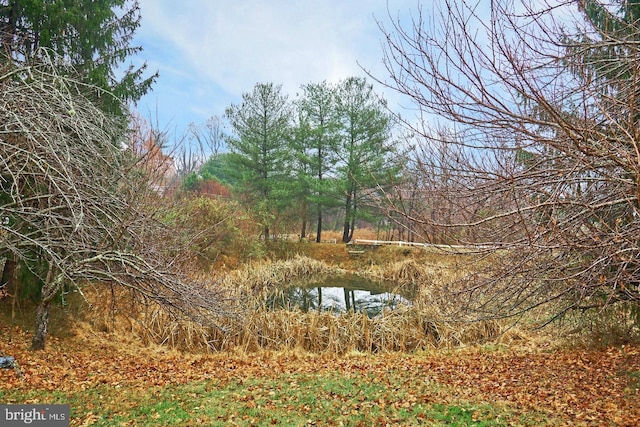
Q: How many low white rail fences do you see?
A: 1